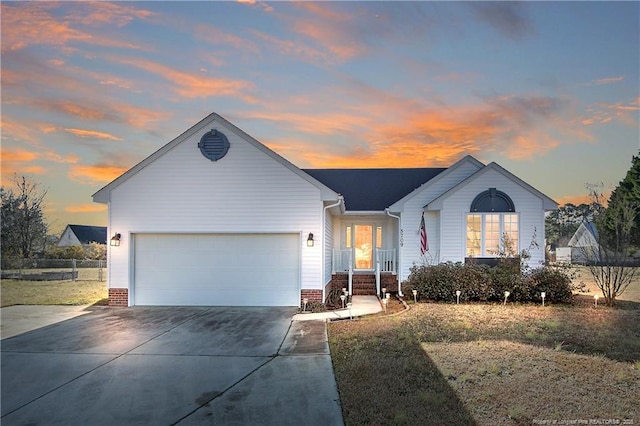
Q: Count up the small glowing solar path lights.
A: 13